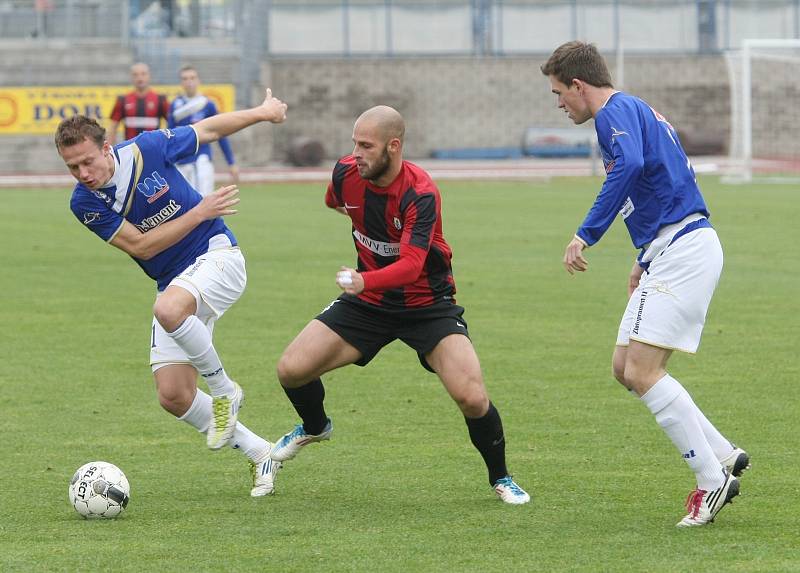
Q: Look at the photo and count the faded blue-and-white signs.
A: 0